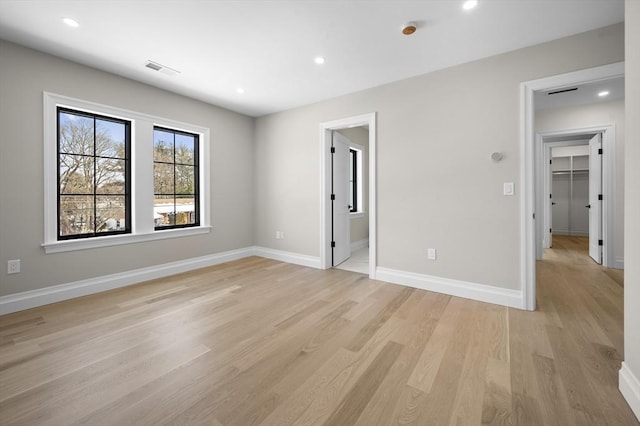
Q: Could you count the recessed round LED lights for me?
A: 5